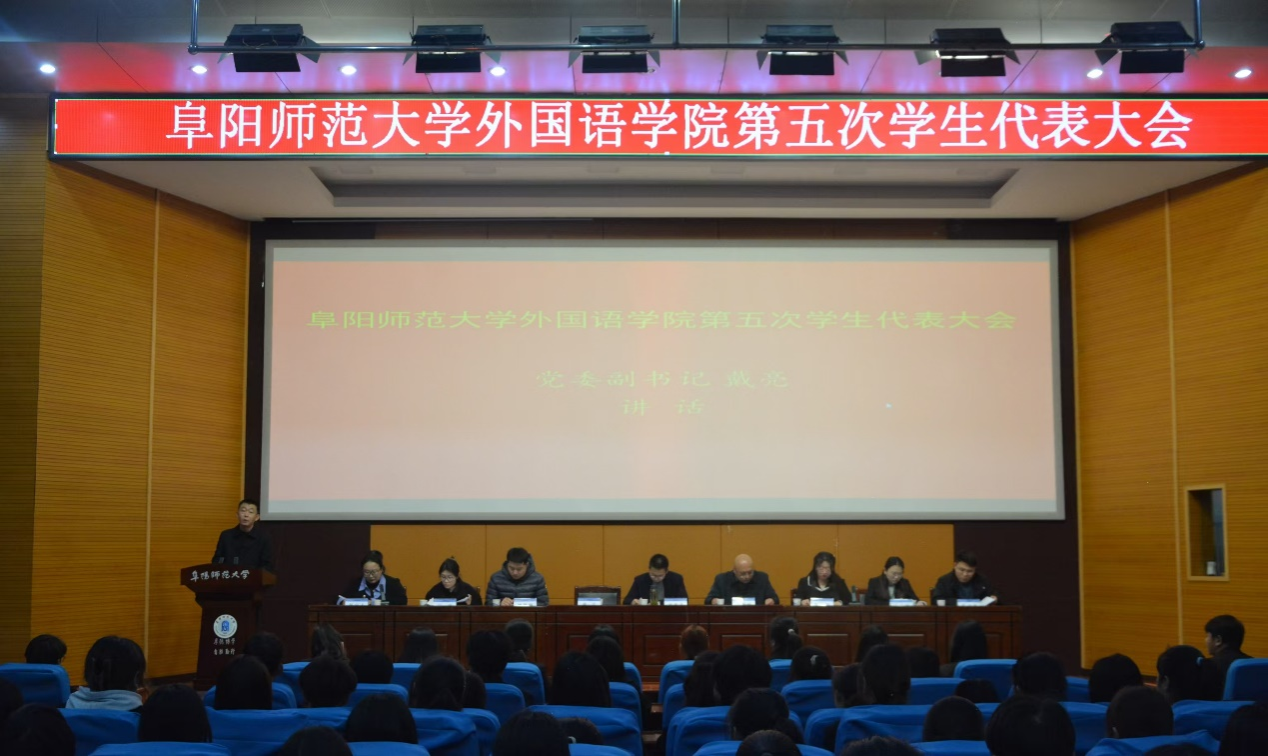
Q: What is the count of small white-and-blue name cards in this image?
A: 9